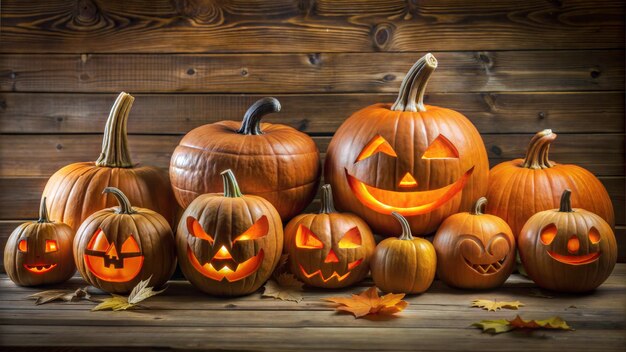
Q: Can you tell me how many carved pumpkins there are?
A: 7